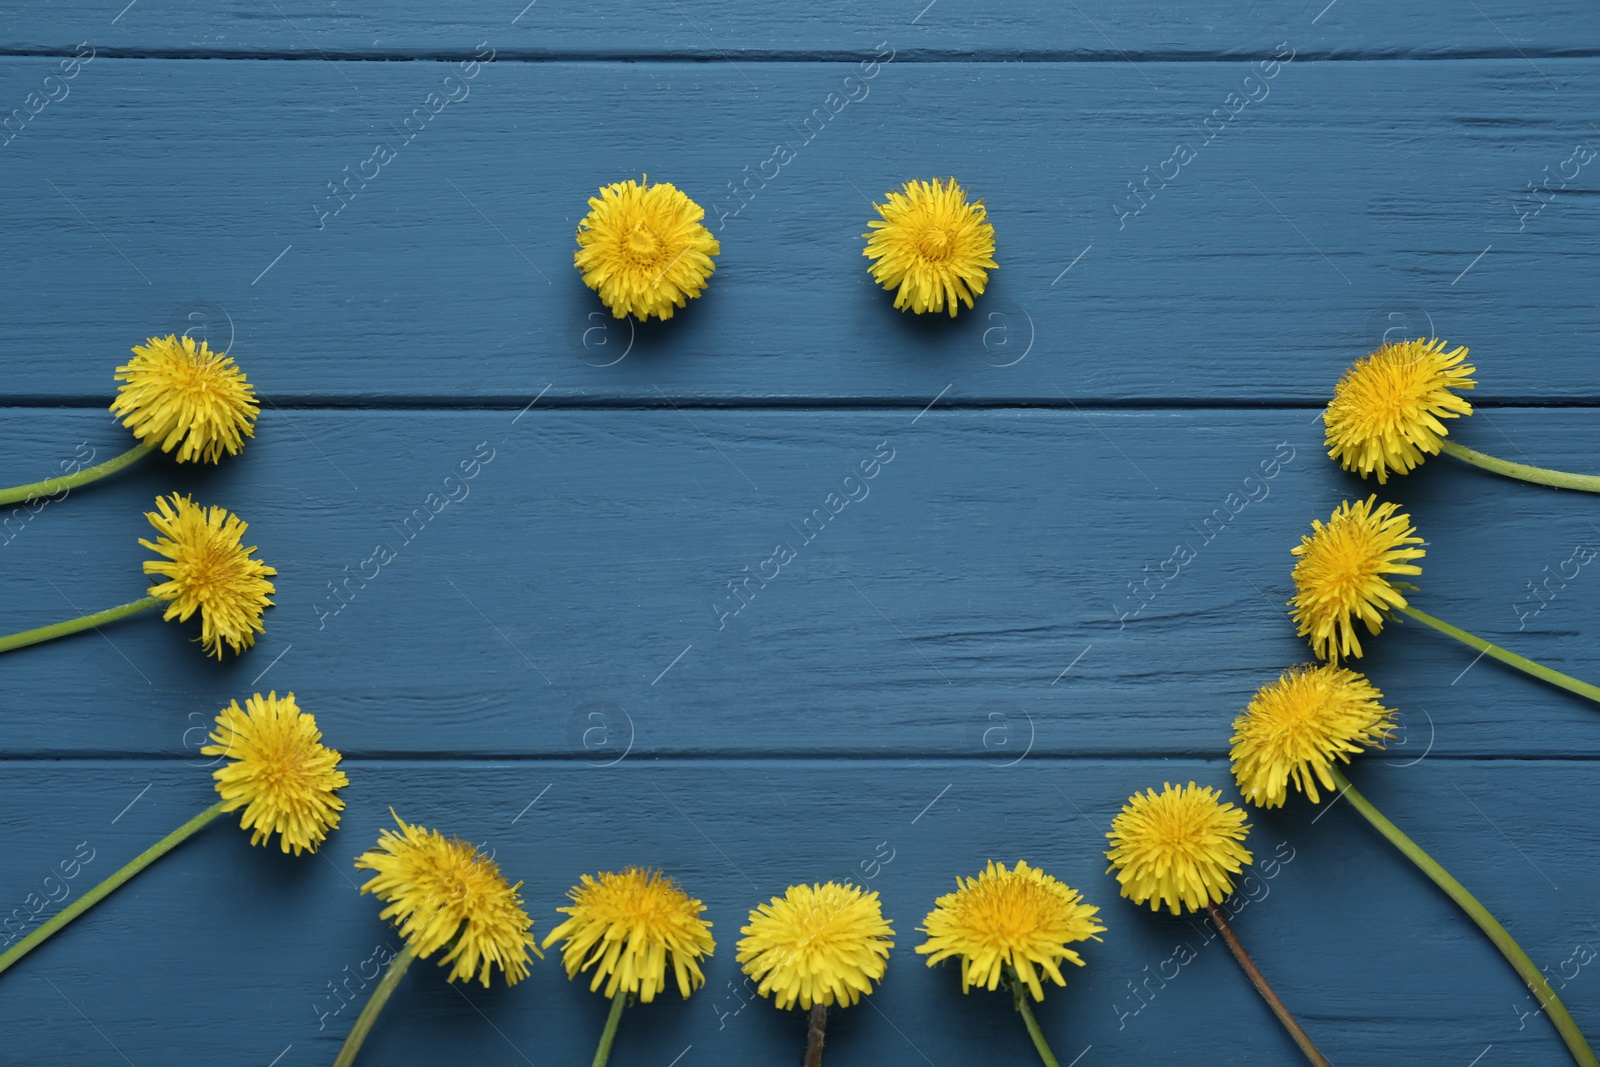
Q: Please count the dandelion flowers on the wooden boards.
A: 13